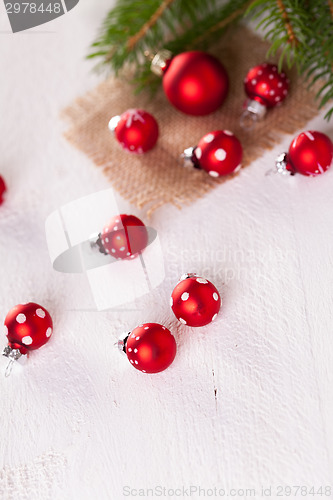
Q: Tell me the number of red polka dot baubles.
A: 6